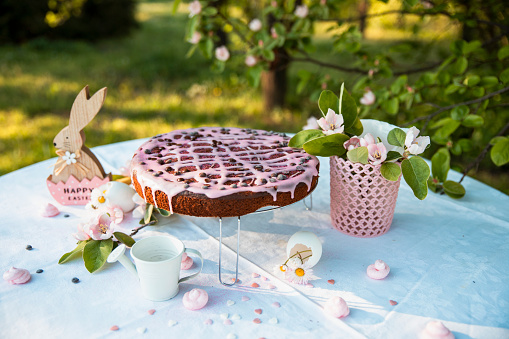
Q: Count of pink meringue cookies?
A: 7